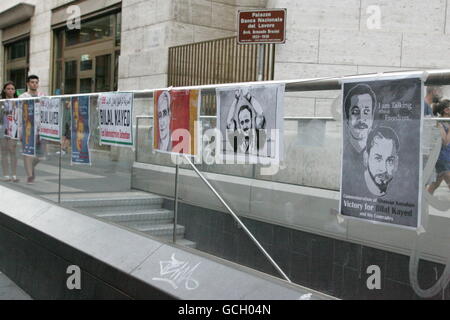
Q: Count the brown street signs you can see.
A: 1